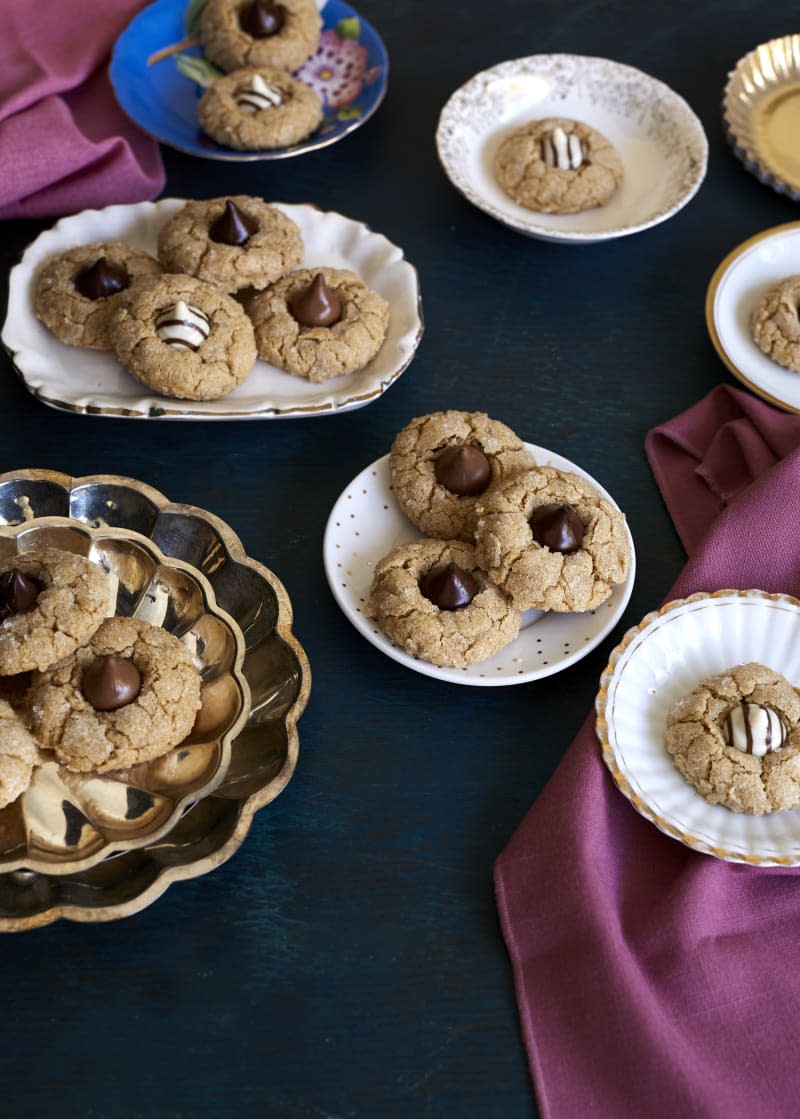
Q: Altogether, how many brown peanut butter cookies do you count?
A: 15